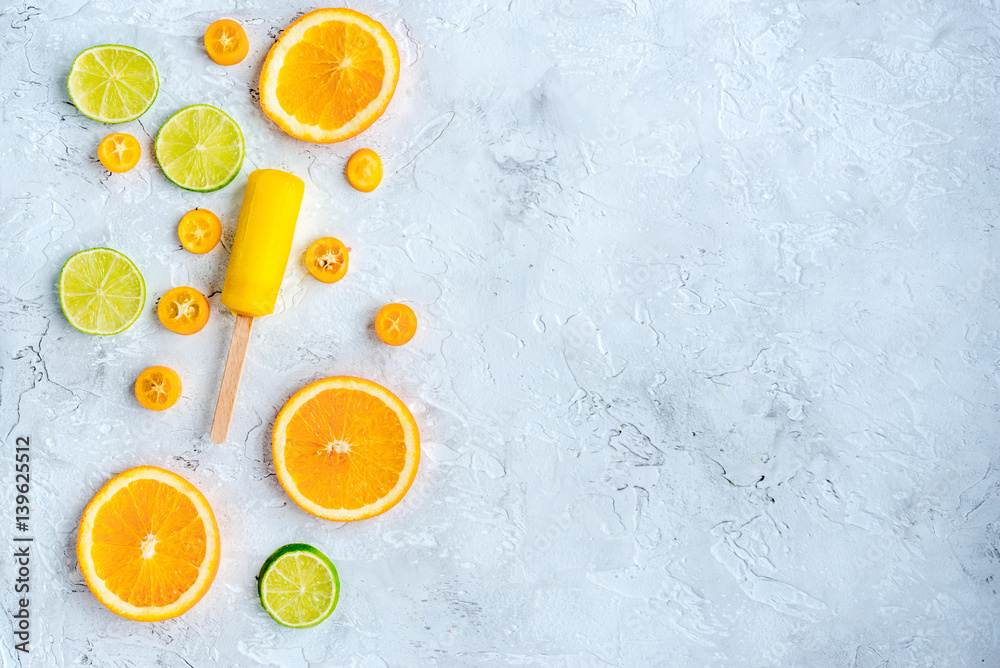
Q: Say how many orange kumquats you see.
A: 8